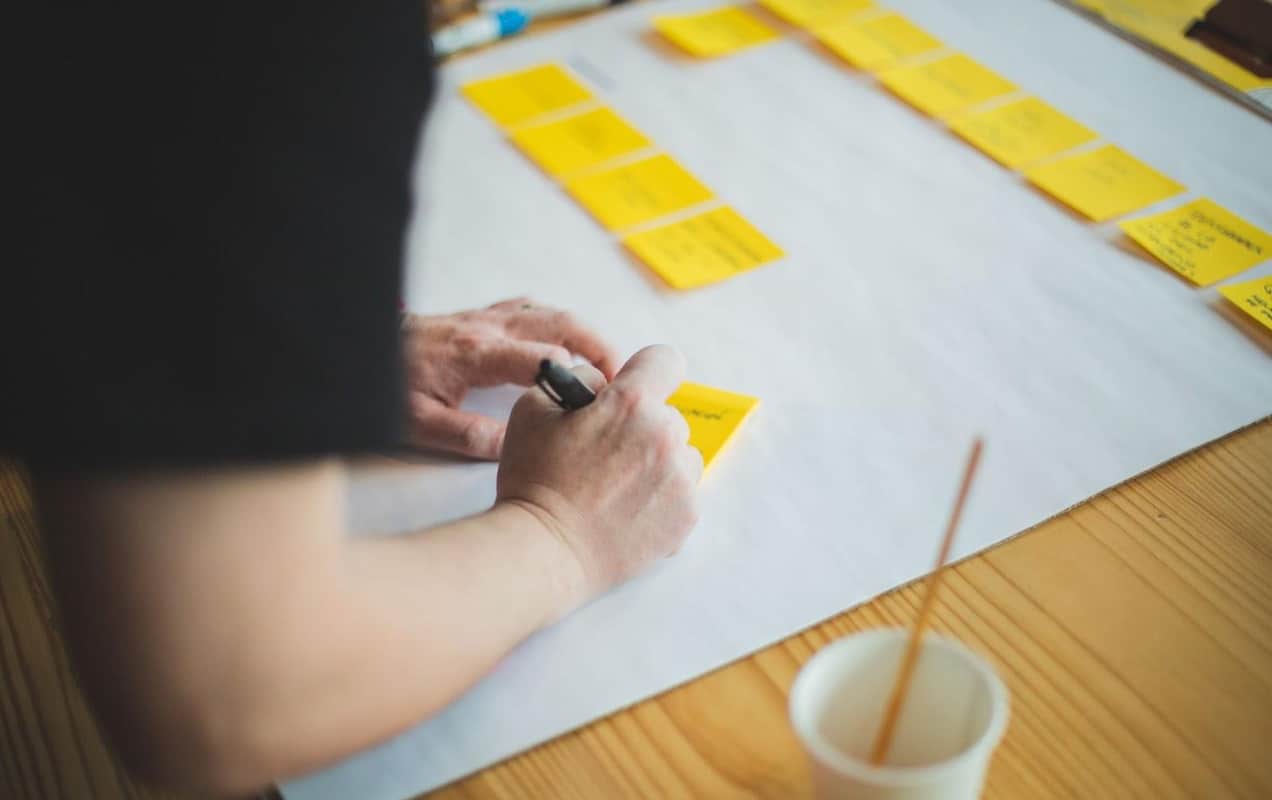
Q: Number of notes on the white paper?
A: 13